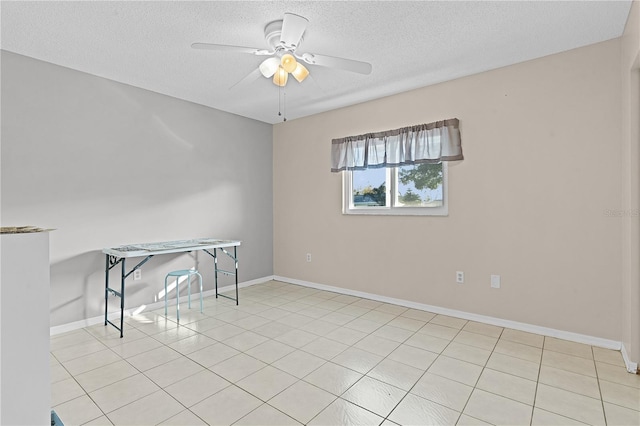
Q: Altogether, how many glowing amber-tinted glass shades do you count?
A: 3